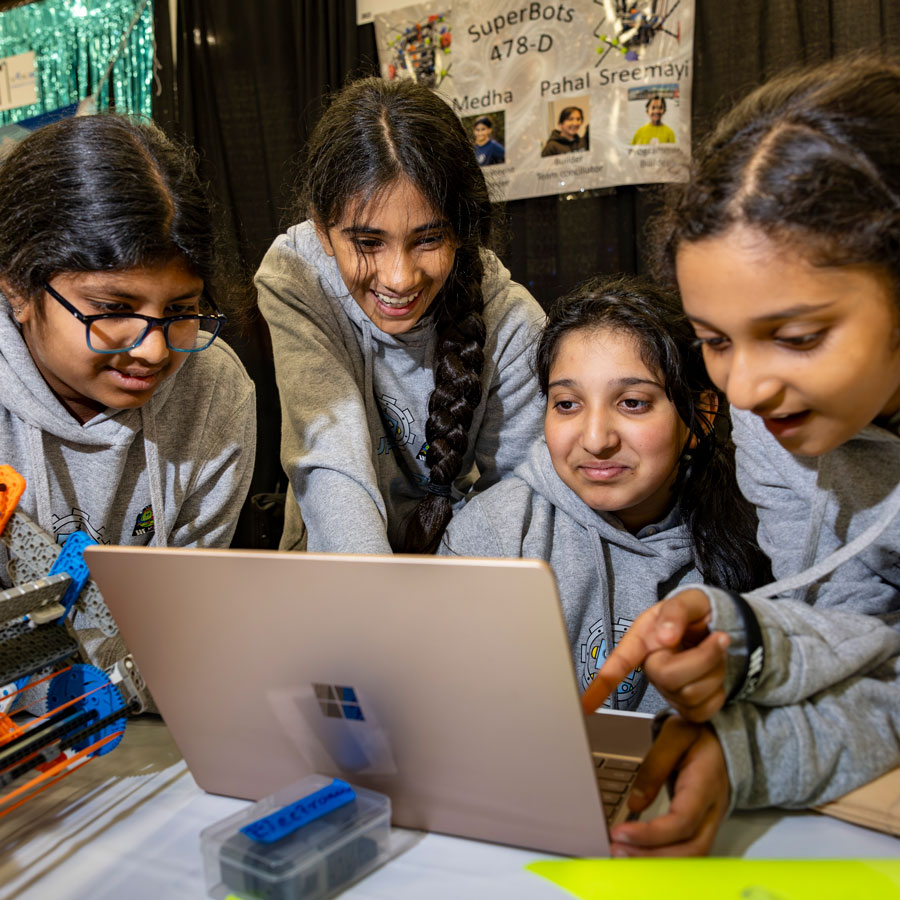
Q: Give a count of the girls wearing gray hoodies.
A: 4